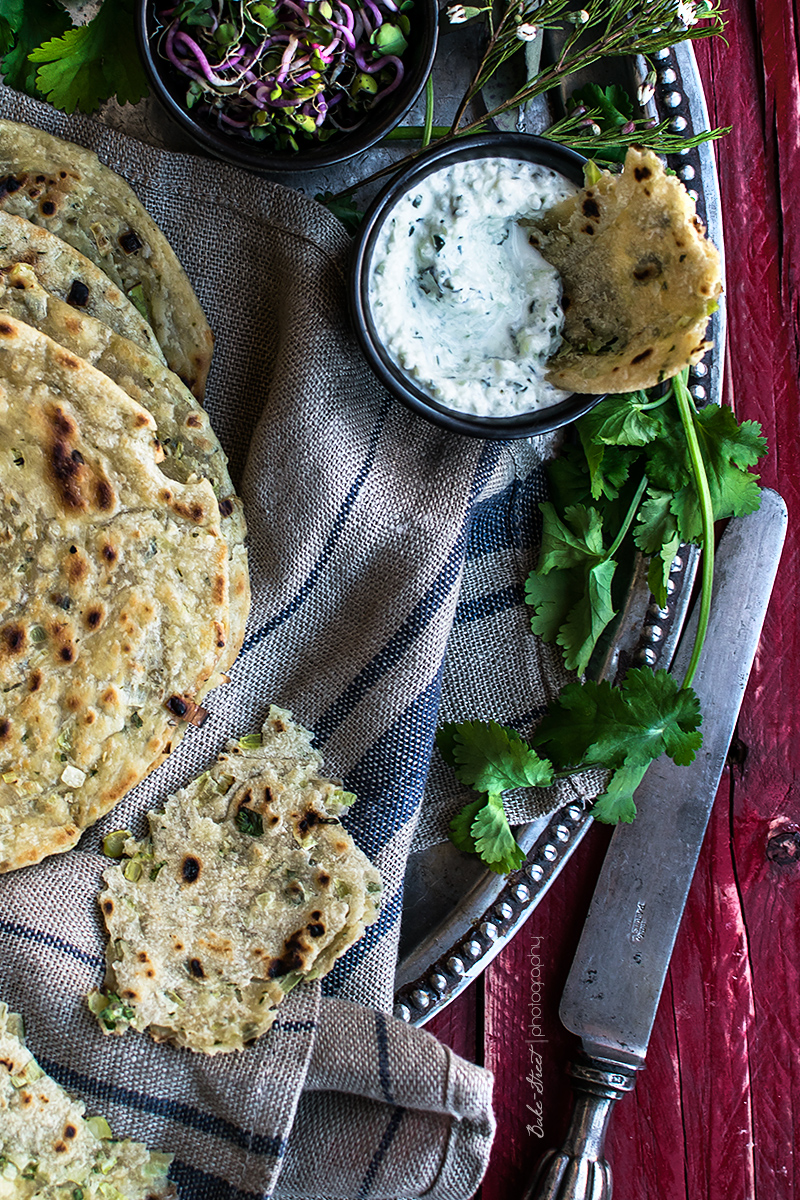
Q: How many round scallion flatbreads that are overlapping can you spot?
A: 4